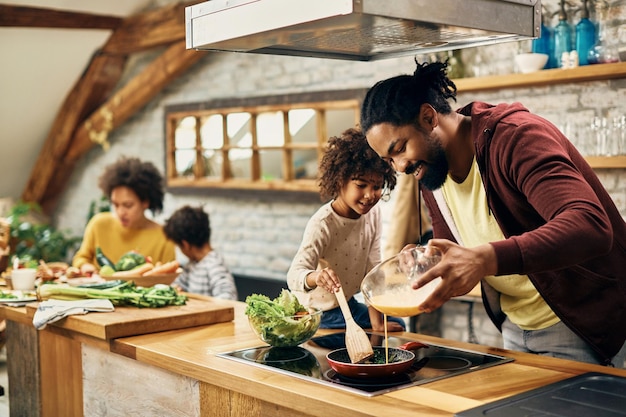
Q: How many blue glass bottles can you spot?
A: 3